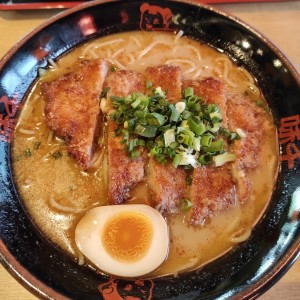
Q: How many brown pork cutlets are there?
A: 5